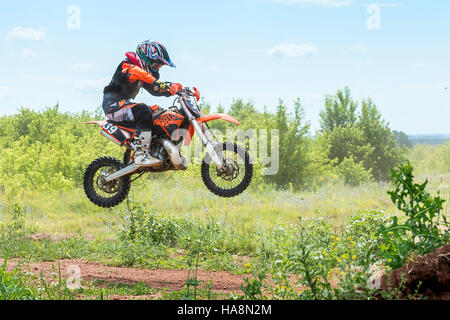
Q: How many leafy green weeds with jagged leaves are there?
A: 1